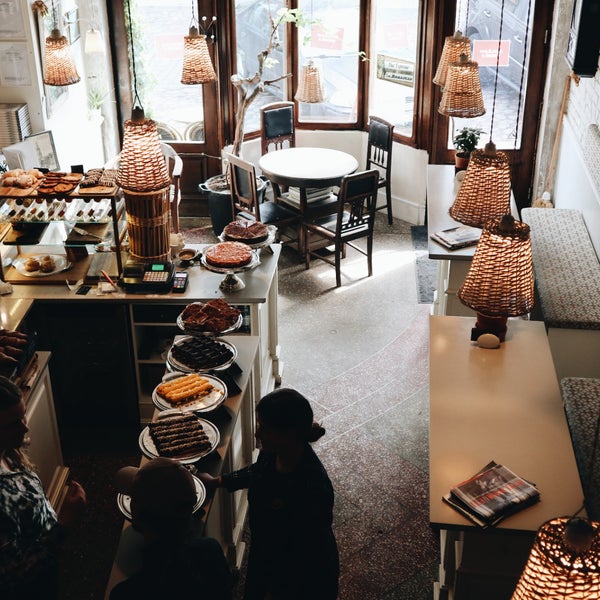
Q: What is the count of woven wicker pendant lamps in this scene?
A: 9